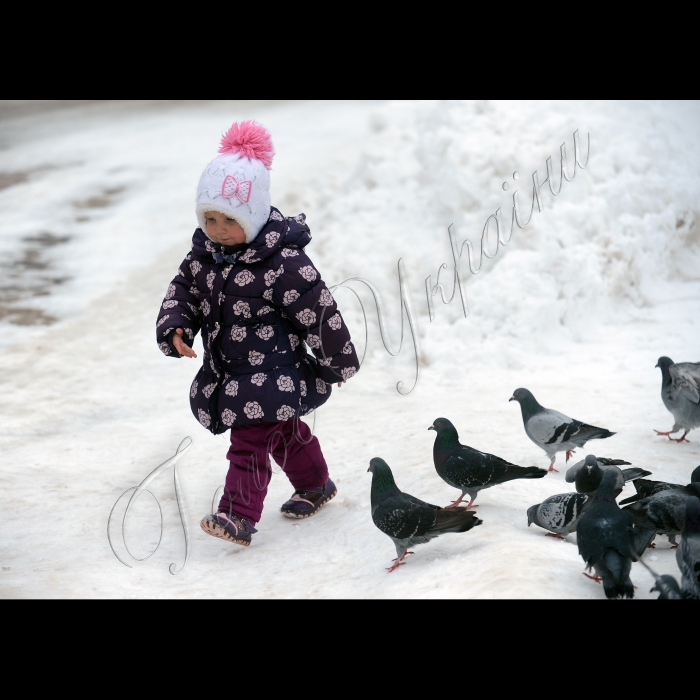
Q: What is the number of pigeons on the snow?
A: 11